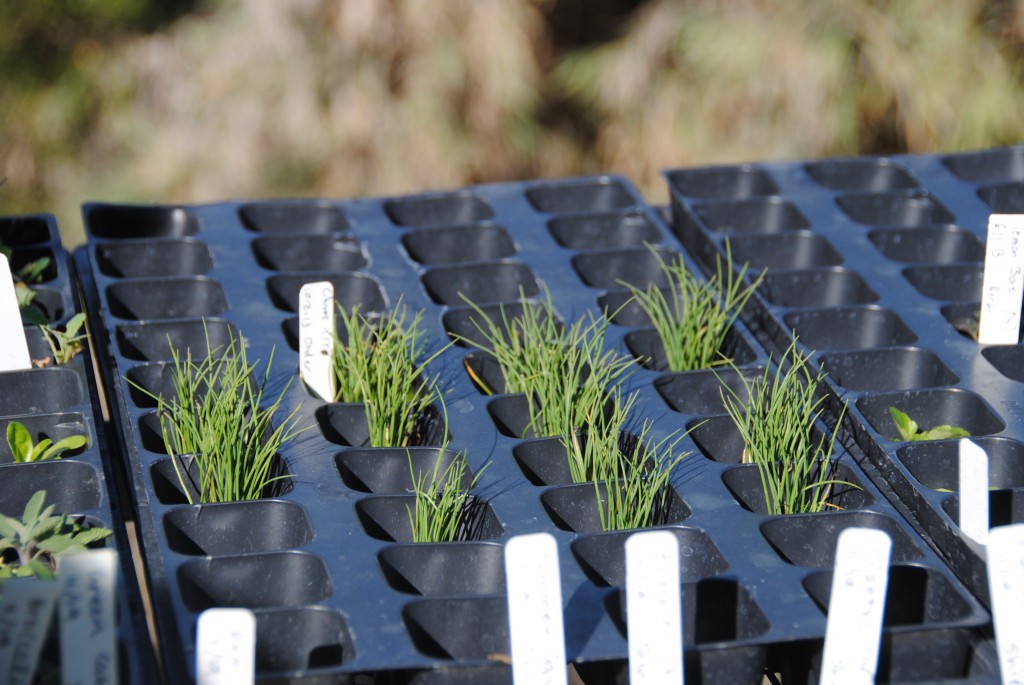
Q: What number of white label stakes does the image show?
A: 11